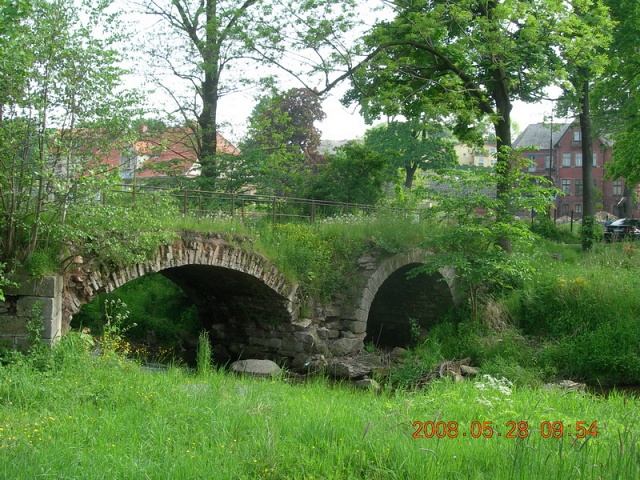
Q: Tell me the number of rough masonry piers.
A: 1